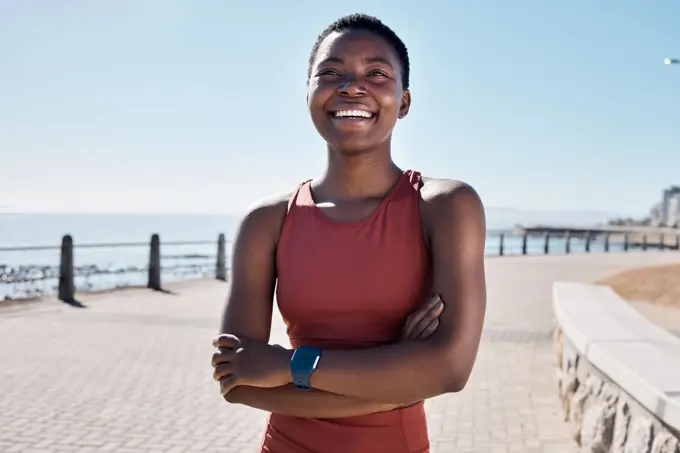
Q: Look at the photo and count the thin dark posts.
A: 13